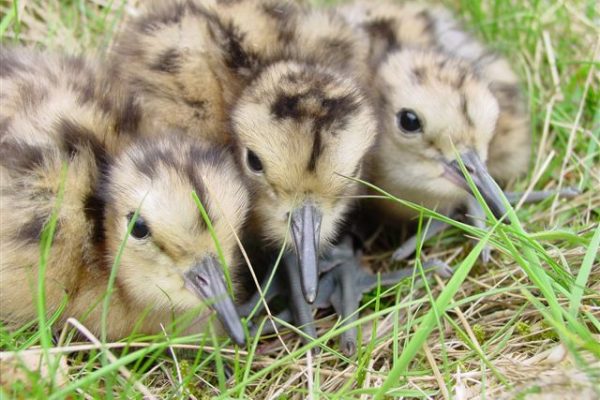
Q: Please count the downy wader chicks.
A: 3